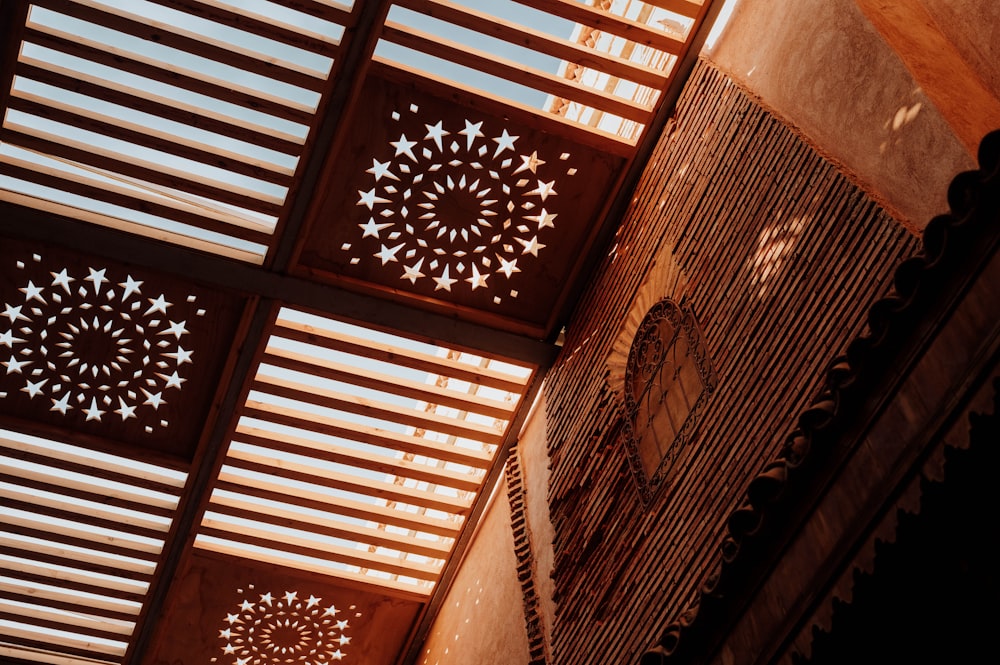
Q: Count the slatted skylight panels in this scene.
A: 4